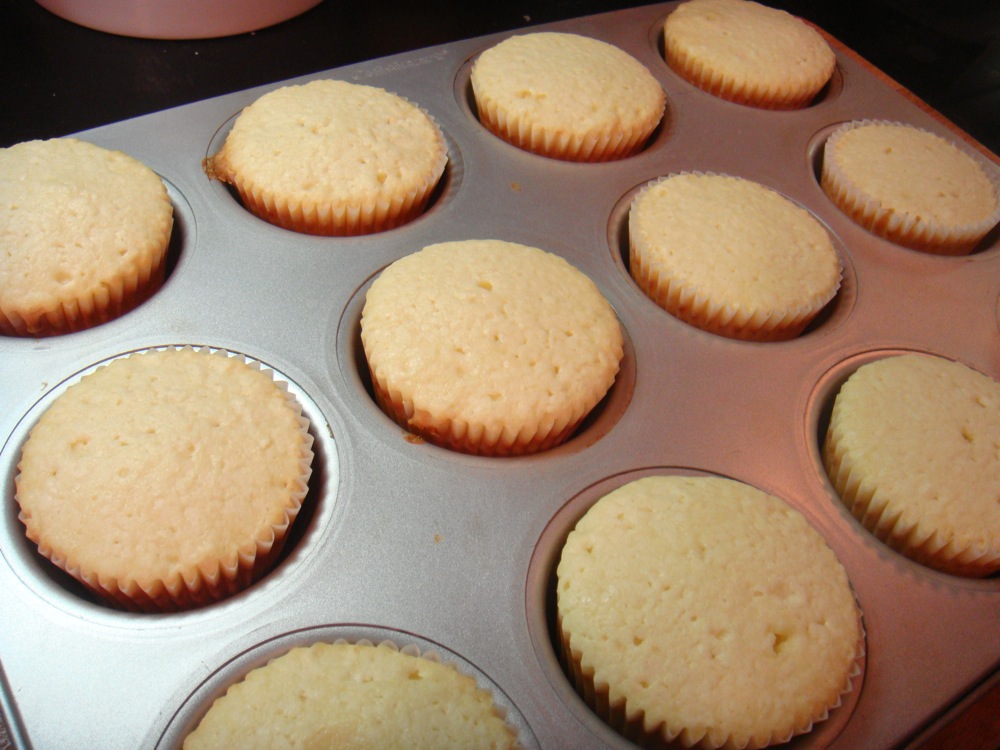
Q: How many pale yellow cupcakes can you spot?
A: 11